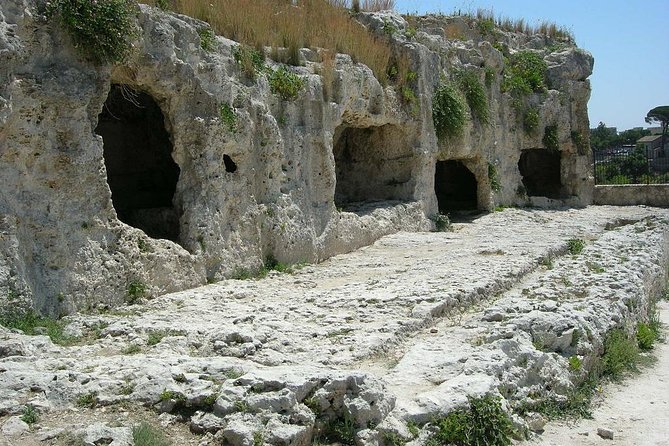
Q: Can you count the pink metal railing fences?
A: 0